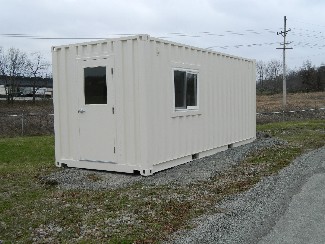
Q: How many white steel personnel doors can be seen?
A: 1